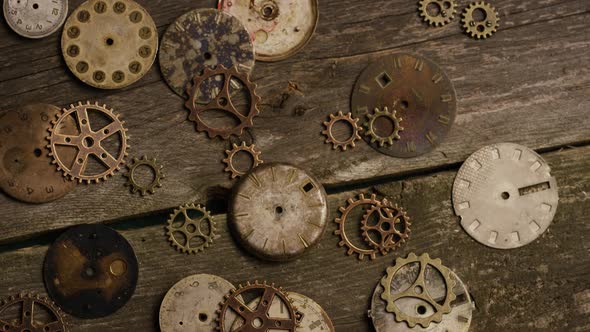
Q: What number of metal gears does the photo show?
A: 14